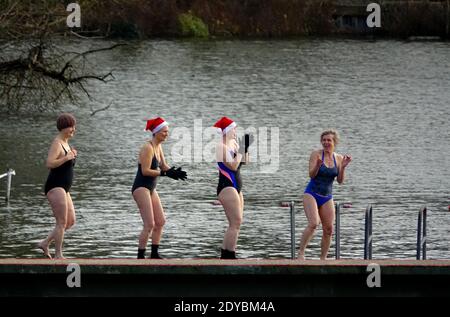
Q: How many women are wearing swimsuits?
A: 4